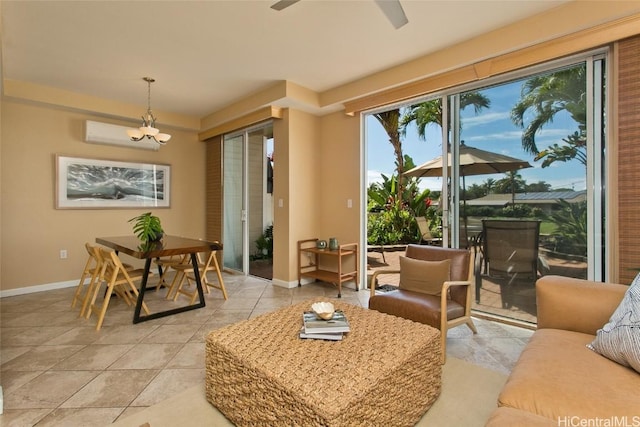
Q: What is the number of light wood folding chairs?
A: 4